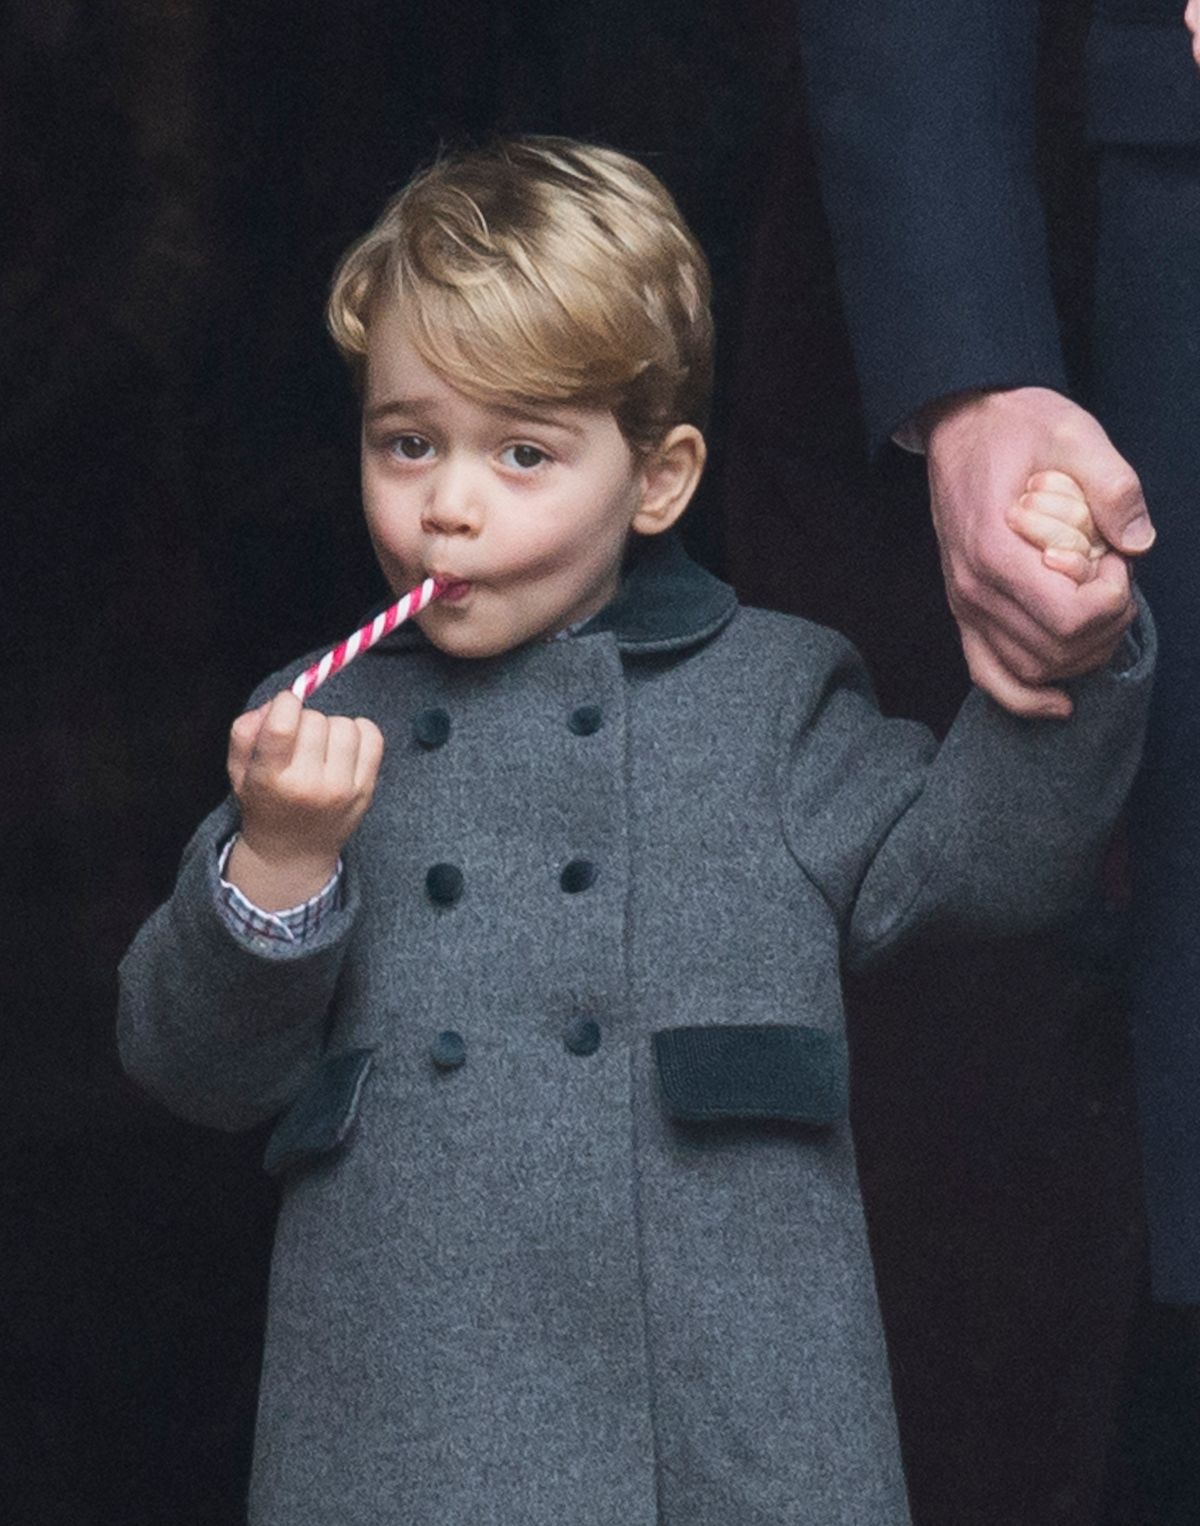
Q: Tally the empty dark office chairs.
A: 0